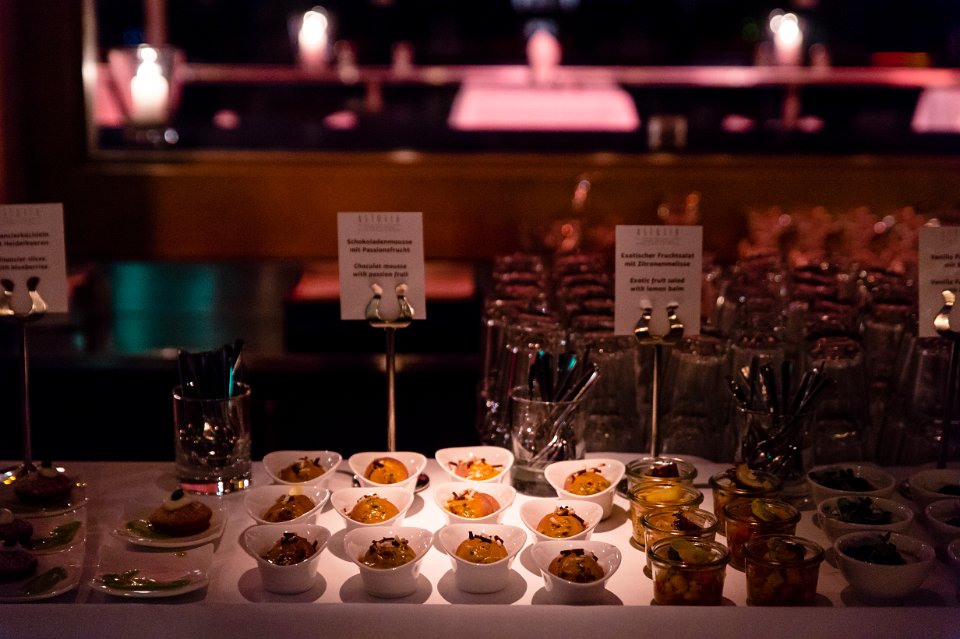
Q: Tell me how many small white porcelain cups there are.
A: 12